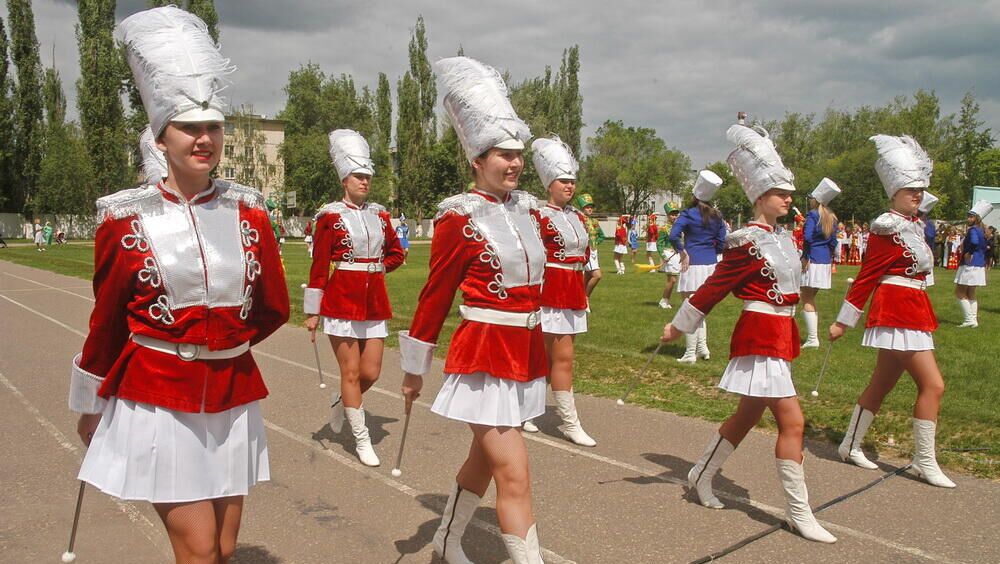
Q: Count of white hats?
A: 11